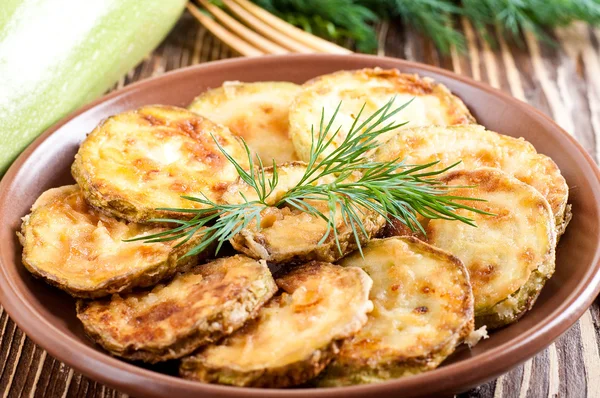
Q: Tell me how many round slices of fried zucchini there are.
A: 10